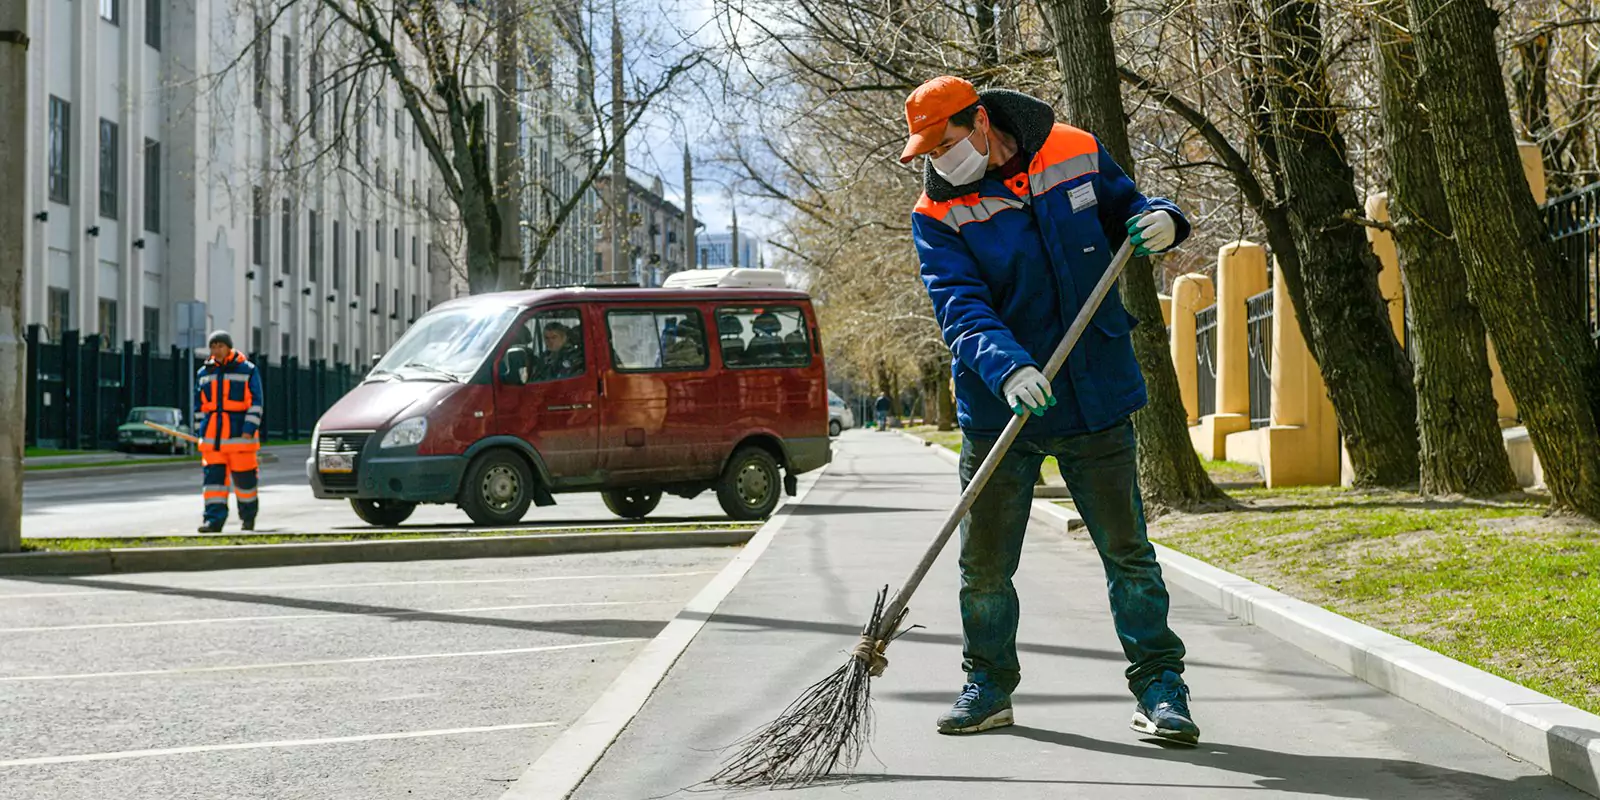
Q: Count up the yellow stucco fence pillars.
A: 6